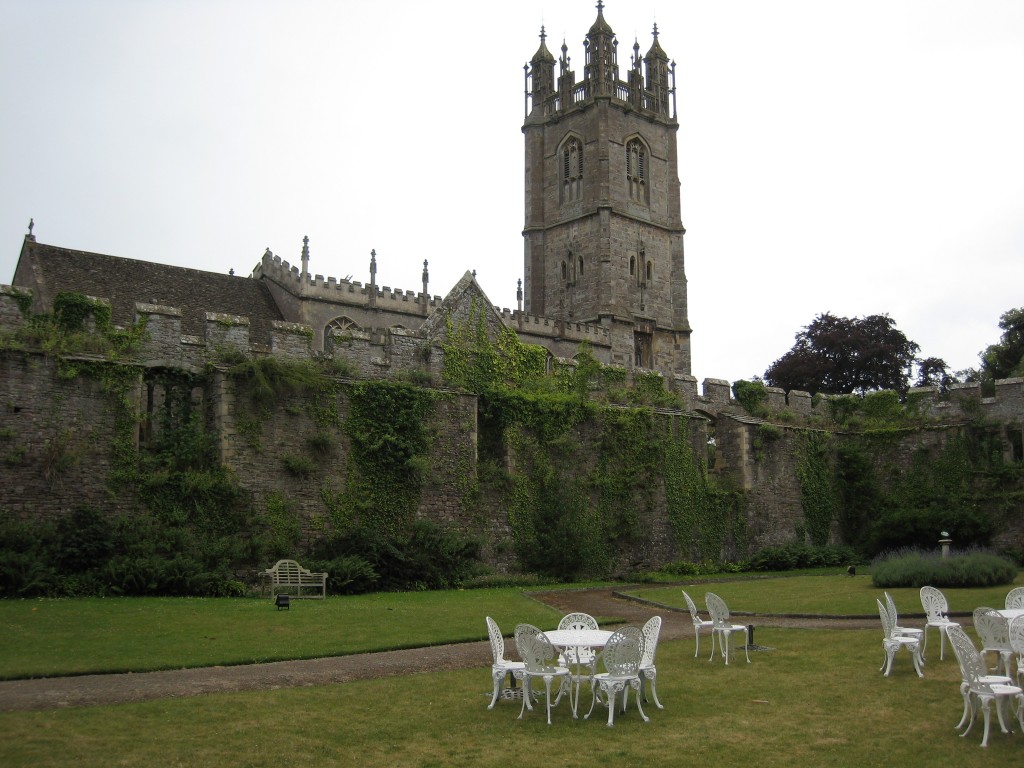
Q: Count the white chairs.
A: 15